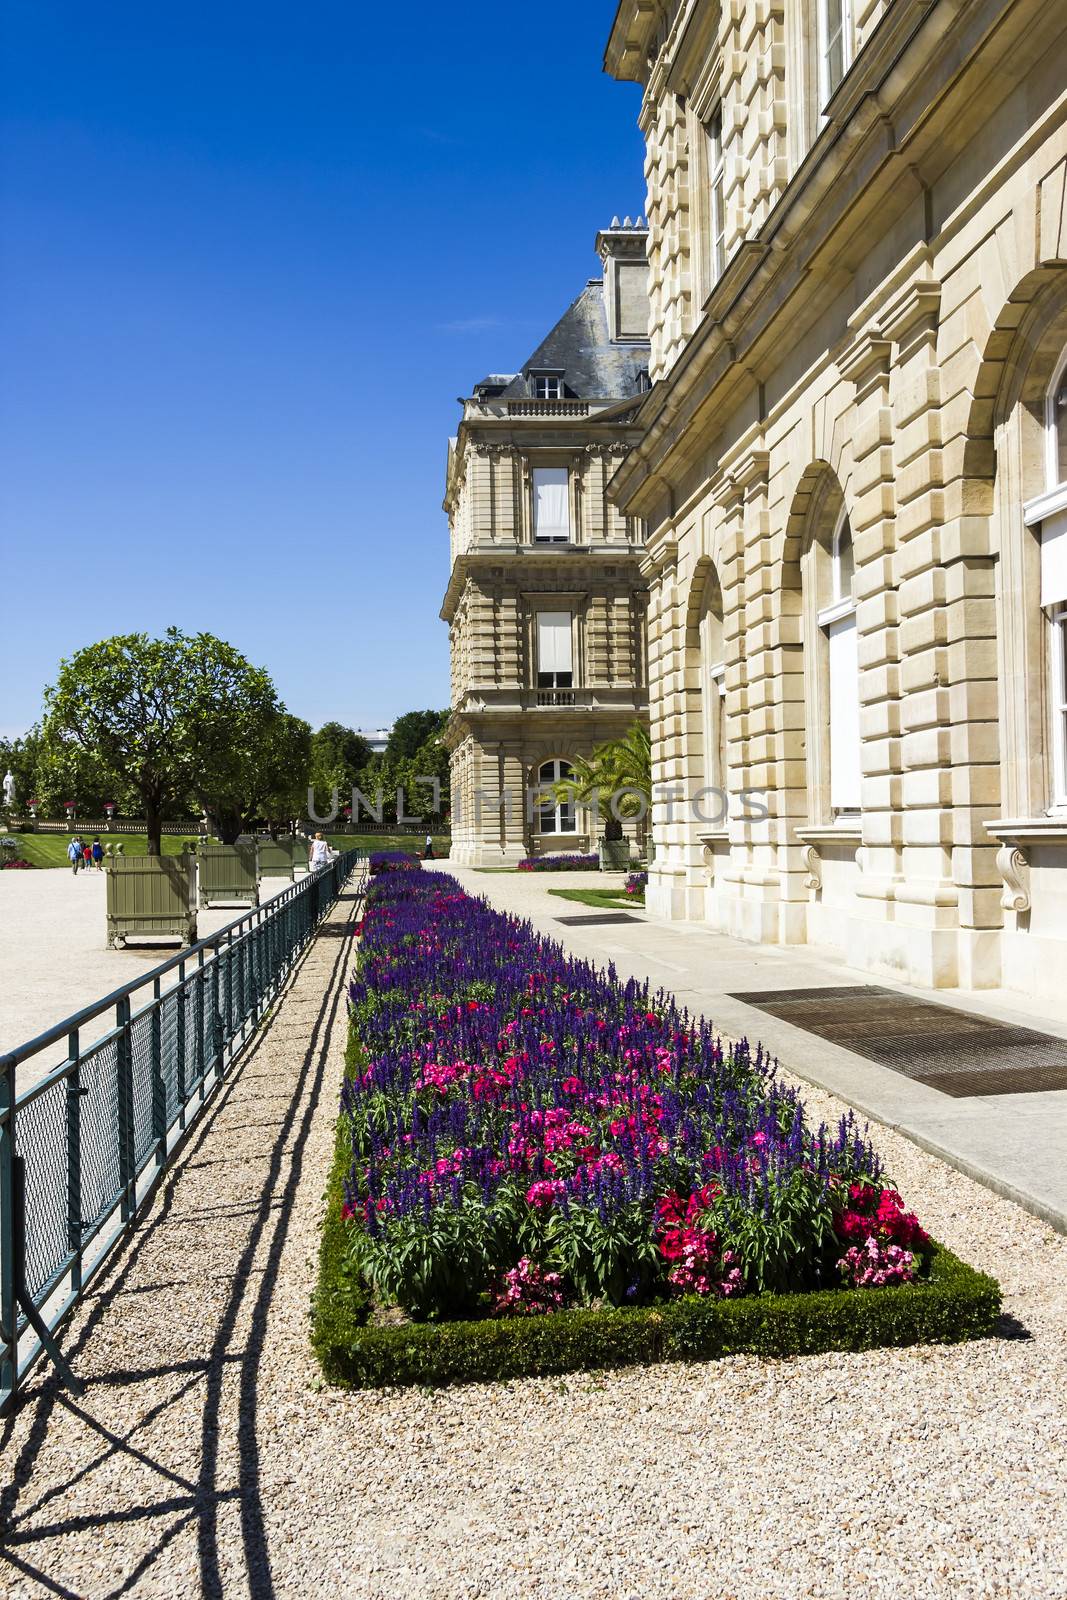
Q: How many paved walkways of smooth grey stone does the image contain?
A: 1